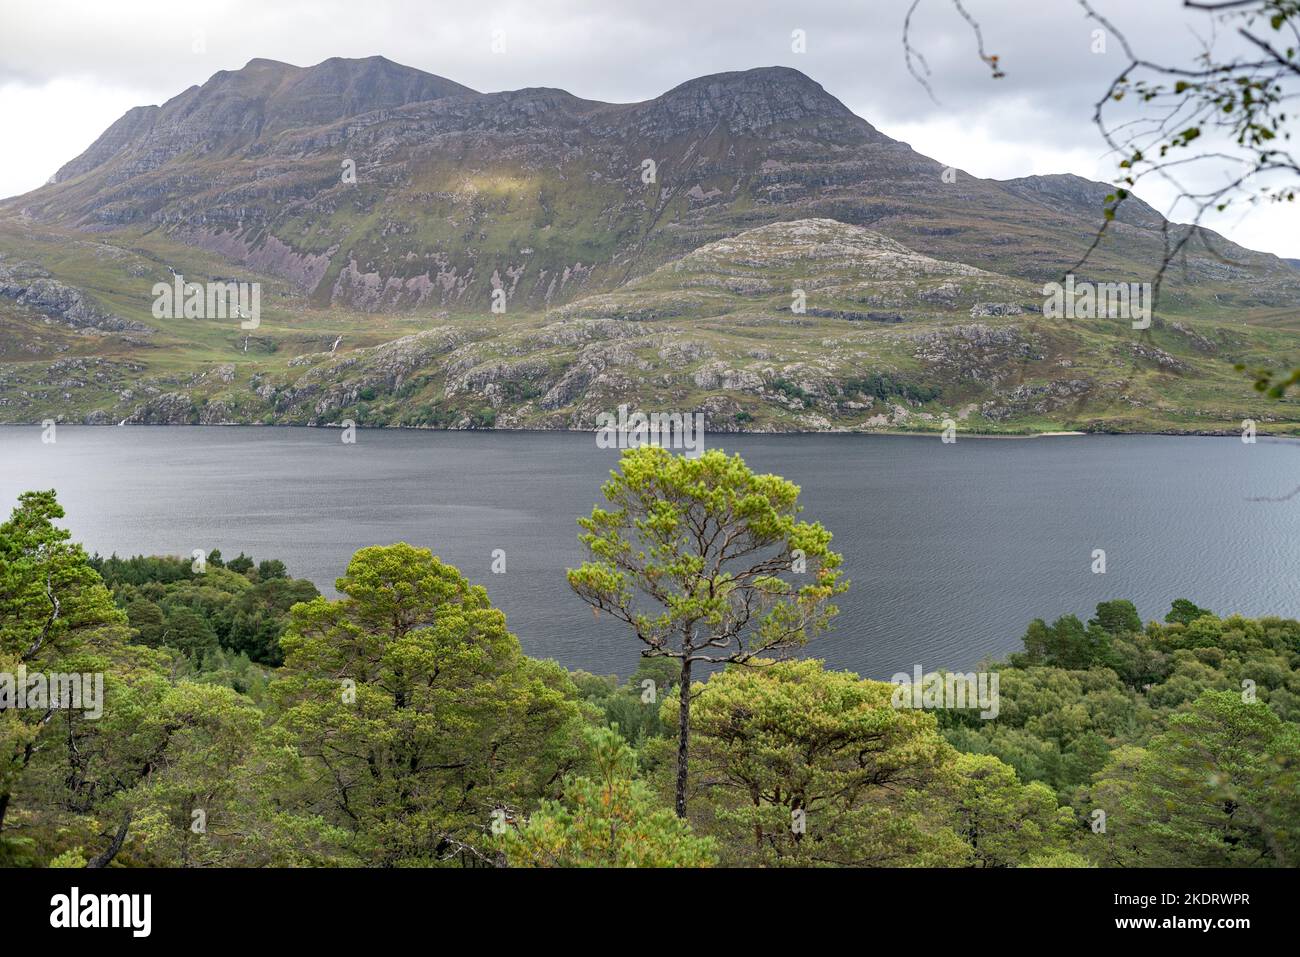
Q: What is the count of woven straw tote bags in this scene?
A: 0